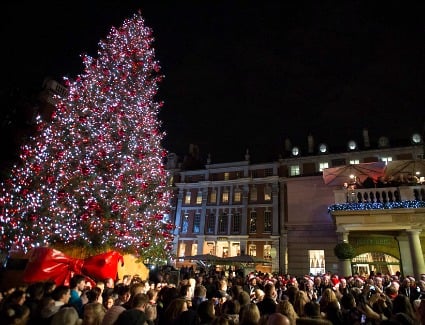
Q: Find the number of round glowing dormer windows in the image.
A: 4